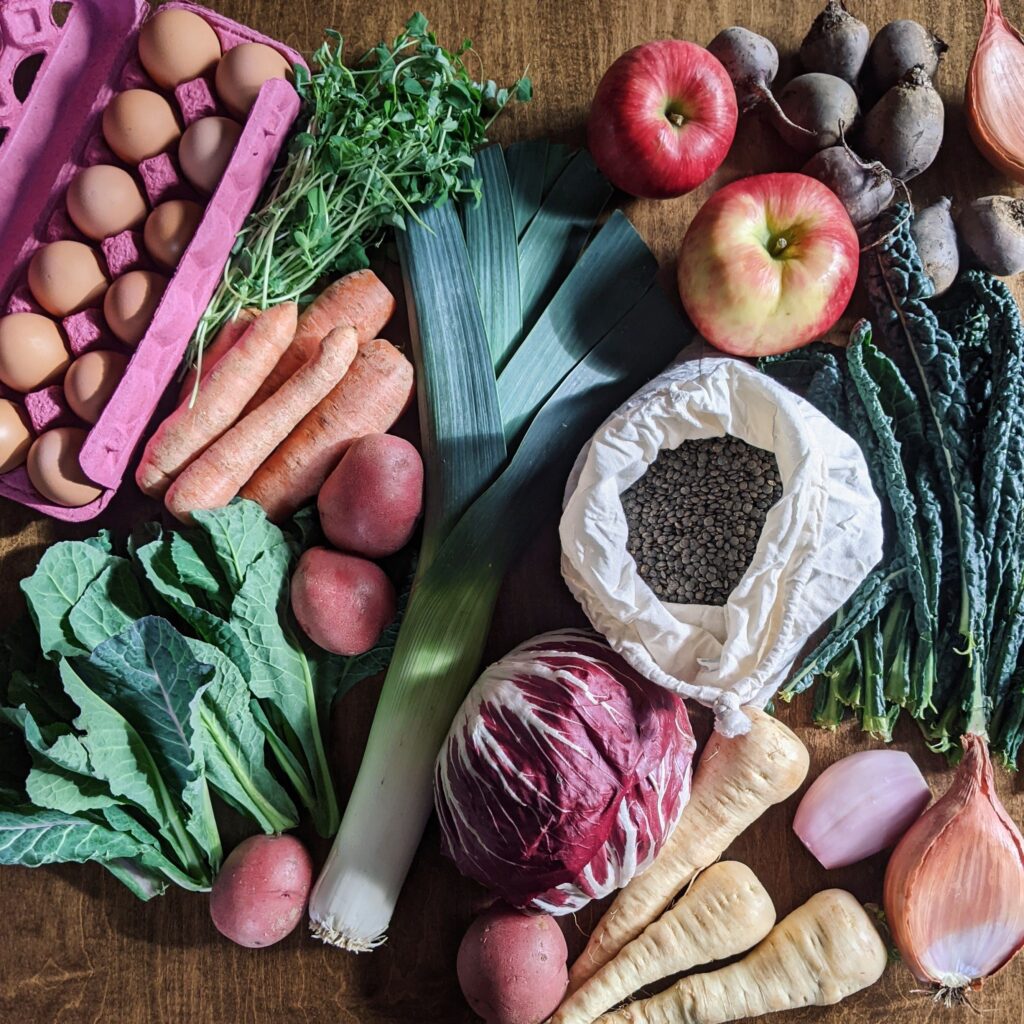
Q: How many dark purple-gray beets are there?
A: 8